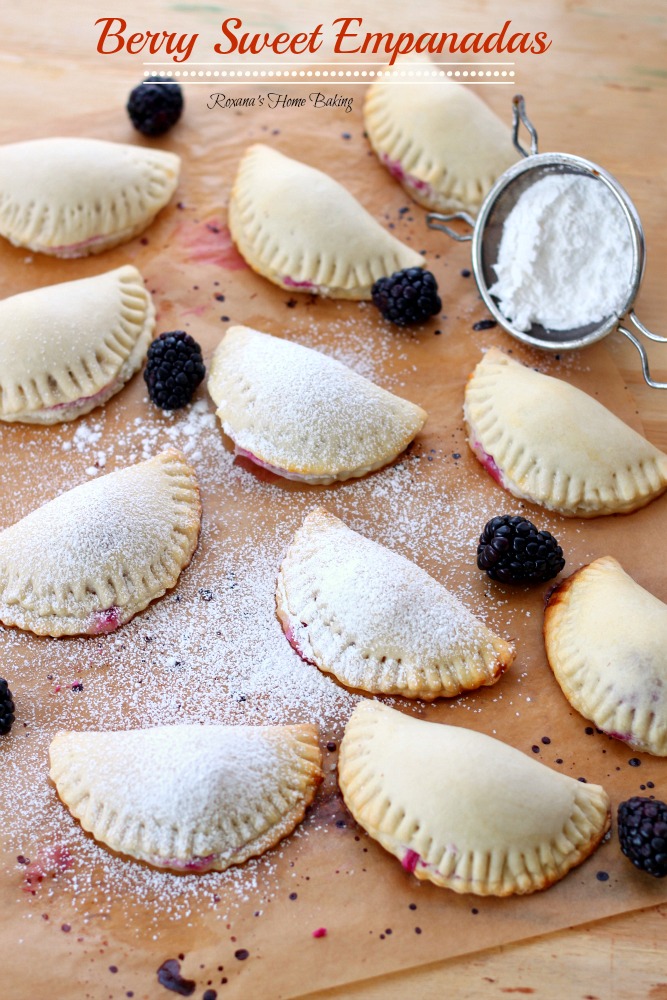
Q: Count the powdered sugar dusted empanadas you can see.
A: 4